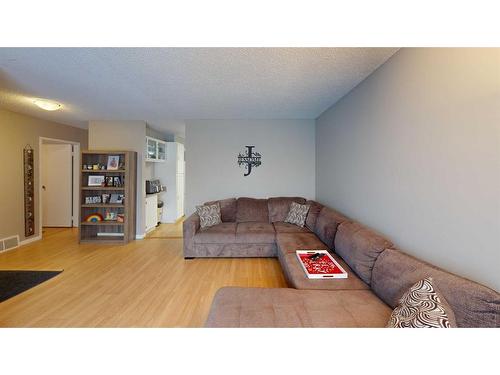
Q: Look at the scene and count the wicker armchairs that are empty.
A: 0